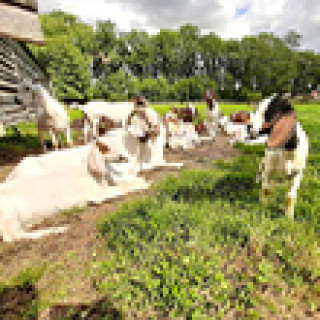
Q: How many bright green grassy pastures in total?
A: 1